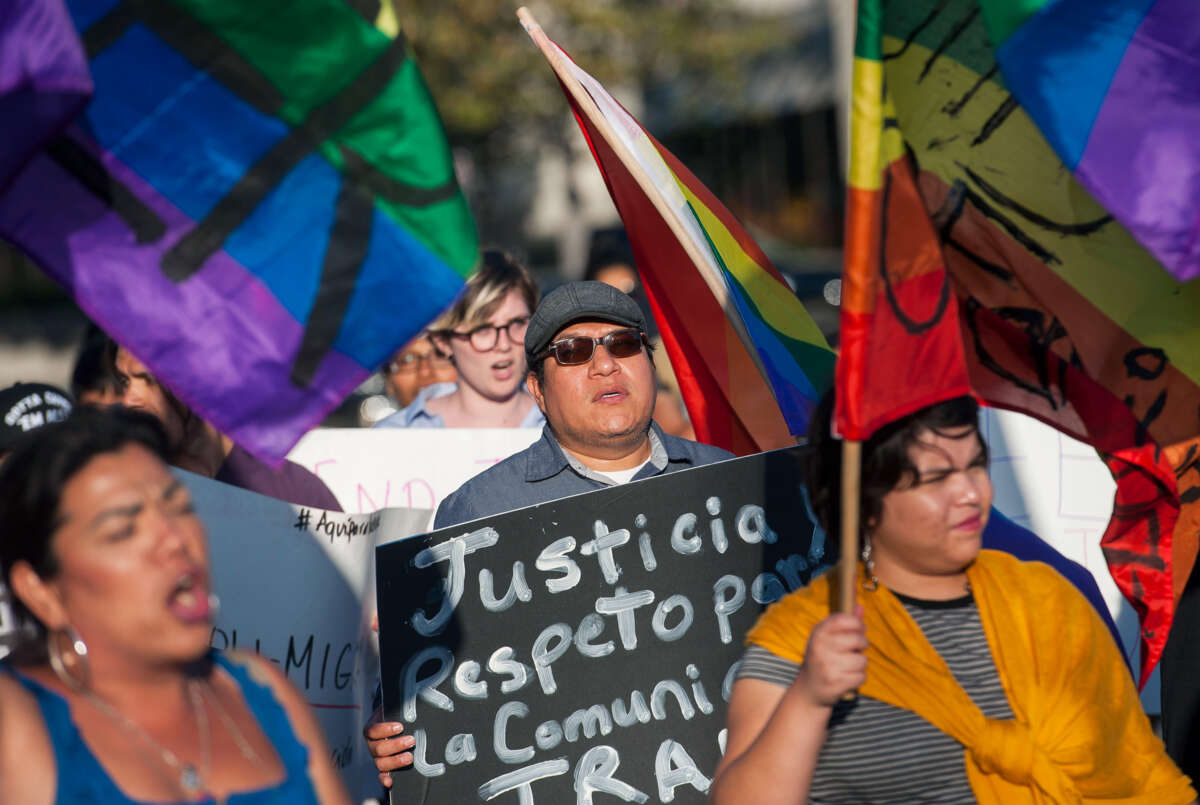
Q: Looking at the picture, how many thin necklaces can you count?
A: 2